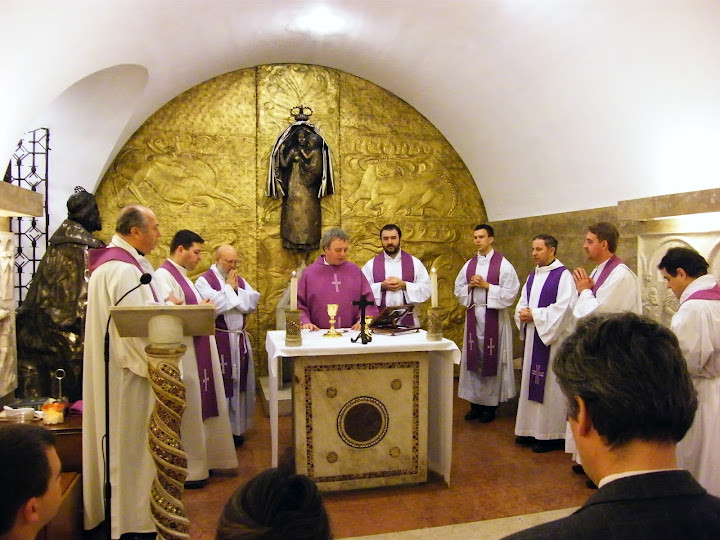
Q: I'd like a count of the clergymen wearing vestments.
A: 9